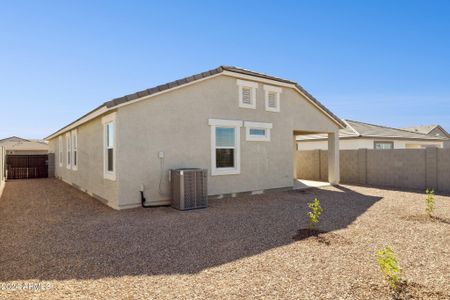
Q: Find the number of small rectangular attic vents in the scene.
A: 2